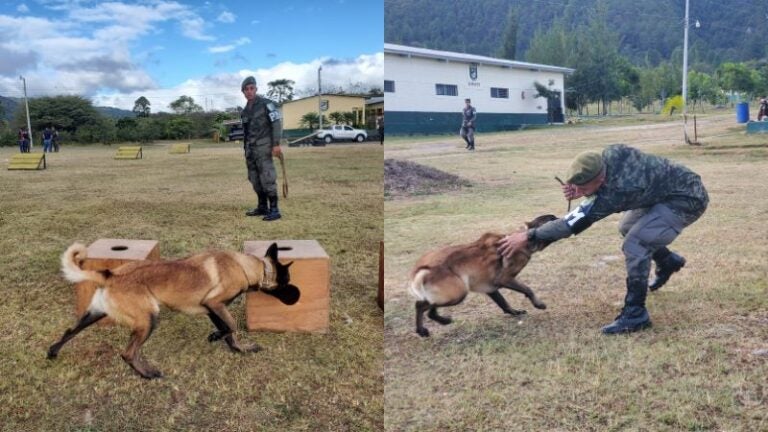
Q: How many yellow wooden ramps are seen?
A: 3